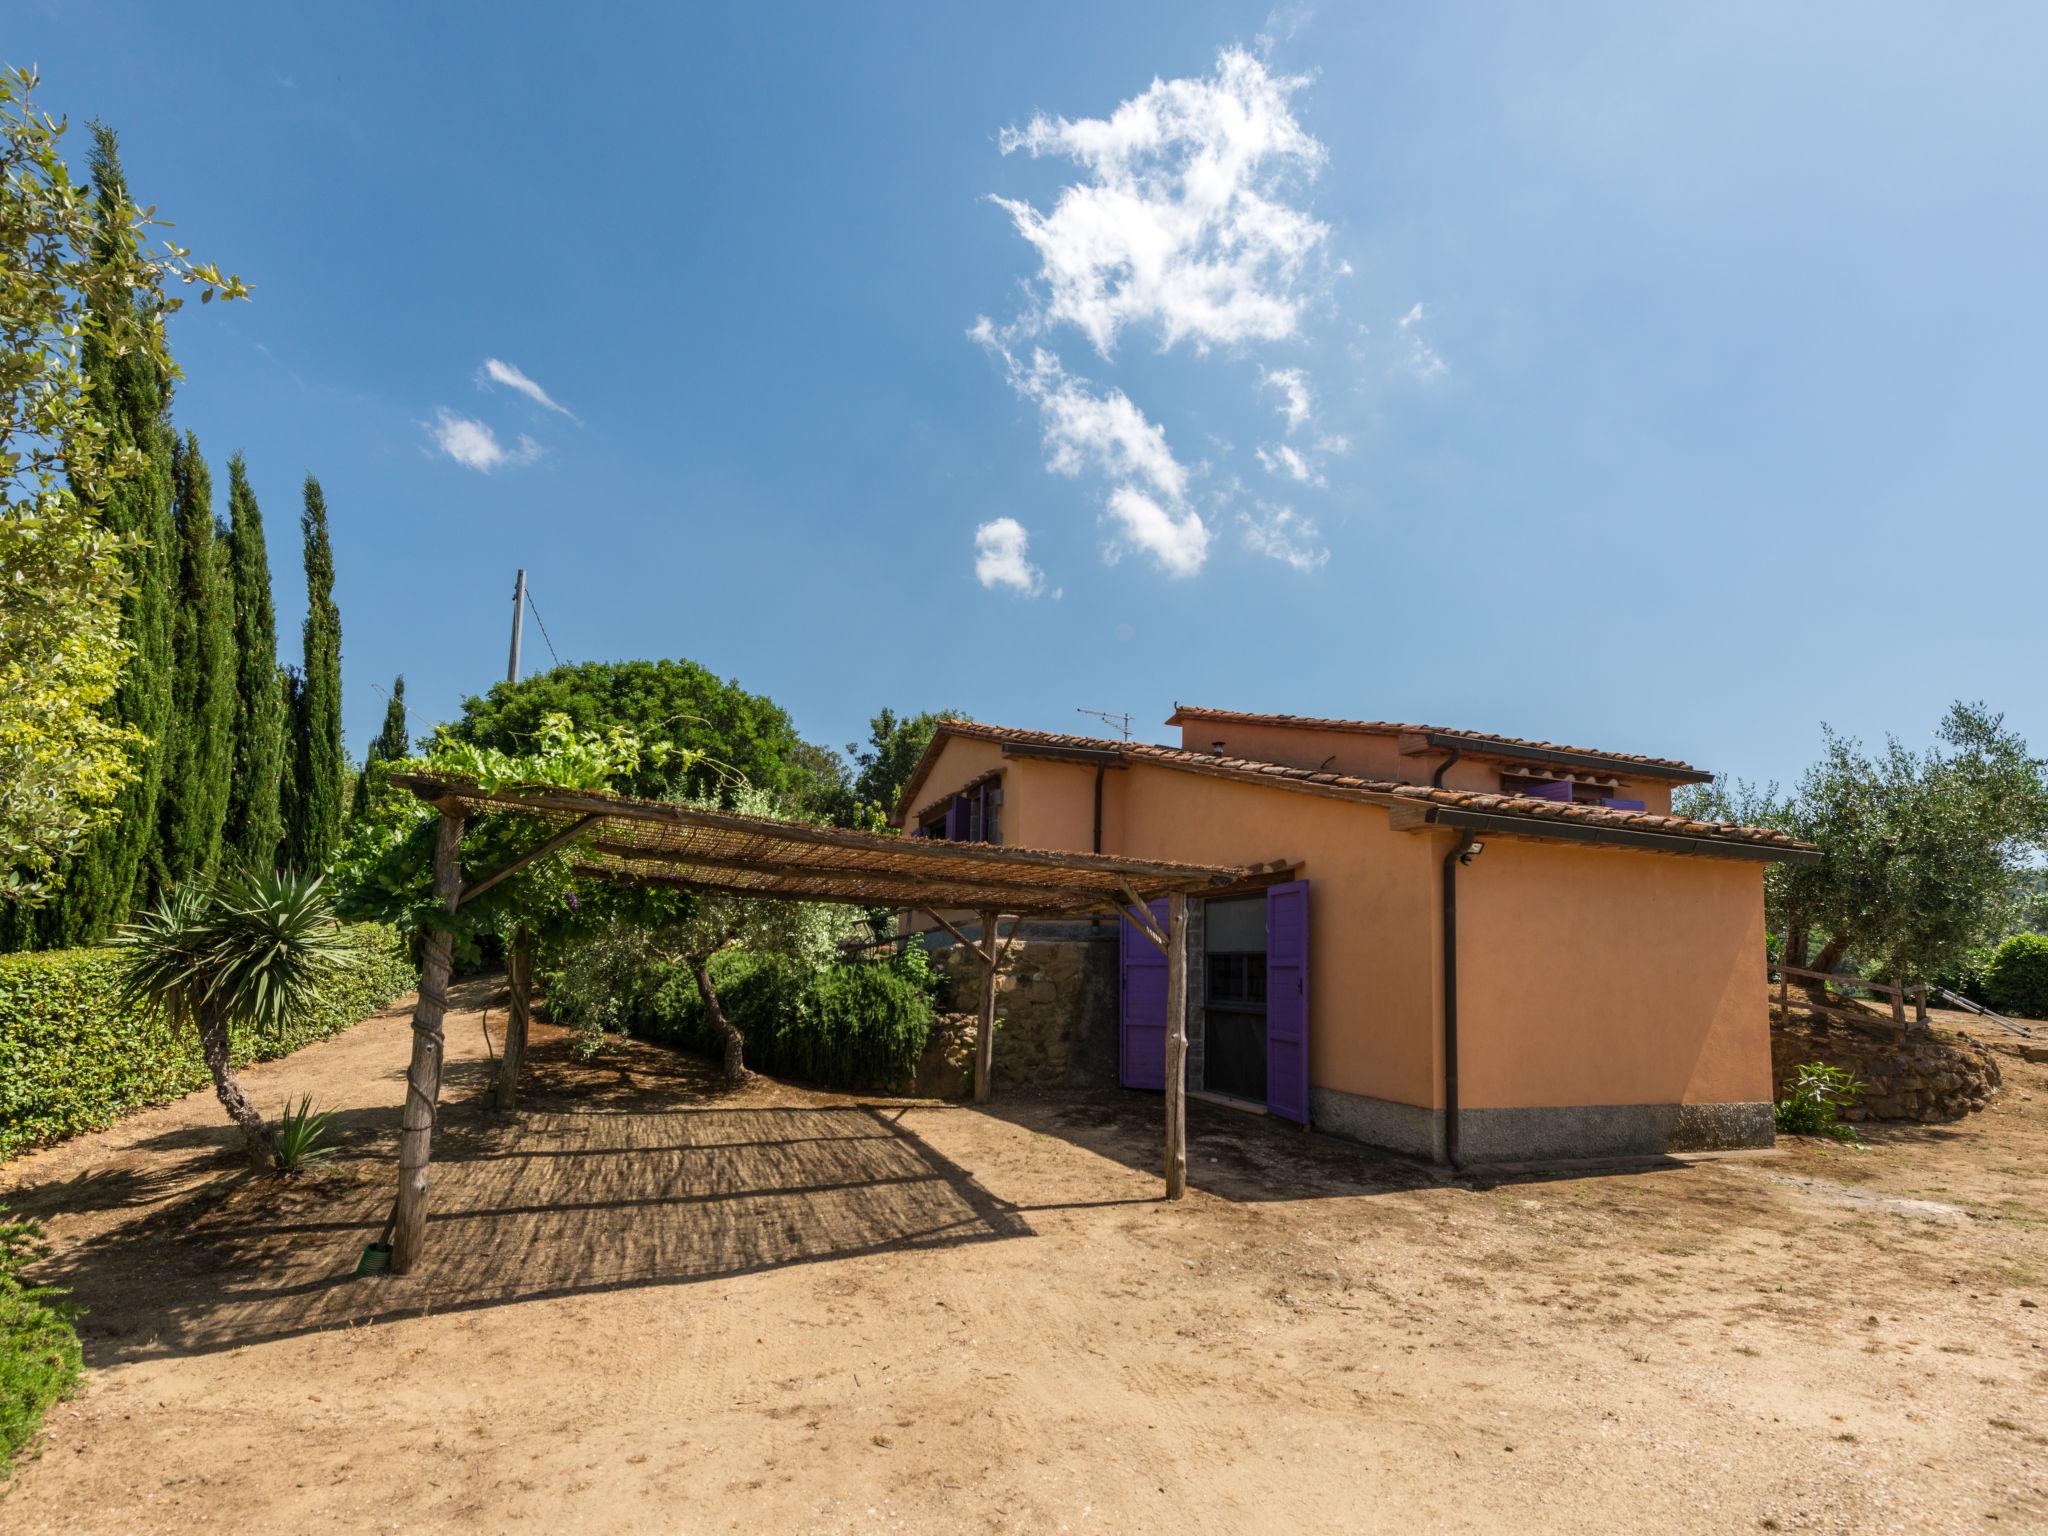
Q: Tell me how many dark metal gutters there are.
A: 3